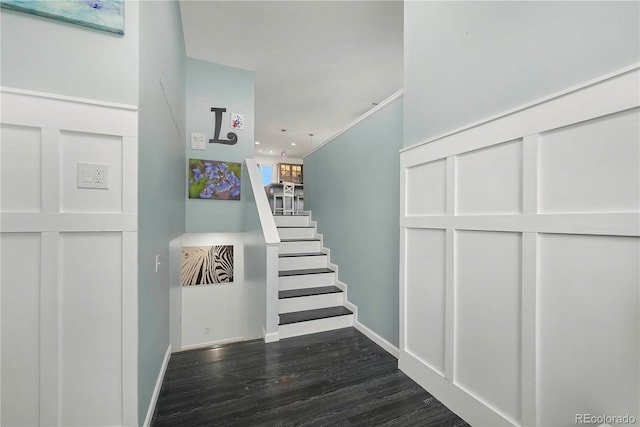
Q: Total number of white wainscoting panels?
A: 10